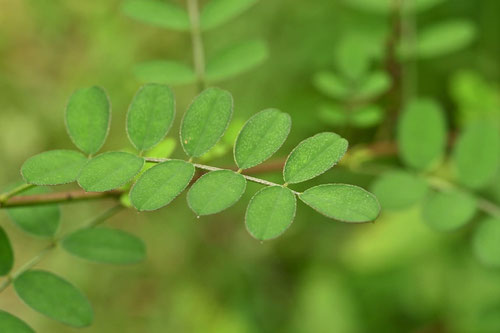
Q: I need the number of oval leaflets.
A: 11